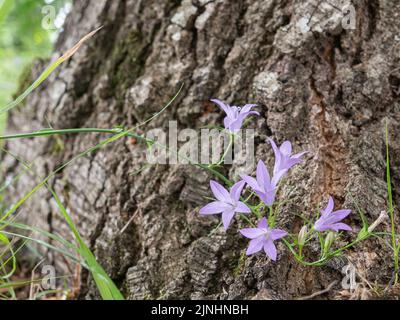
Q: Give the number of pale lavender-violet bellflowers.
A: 6